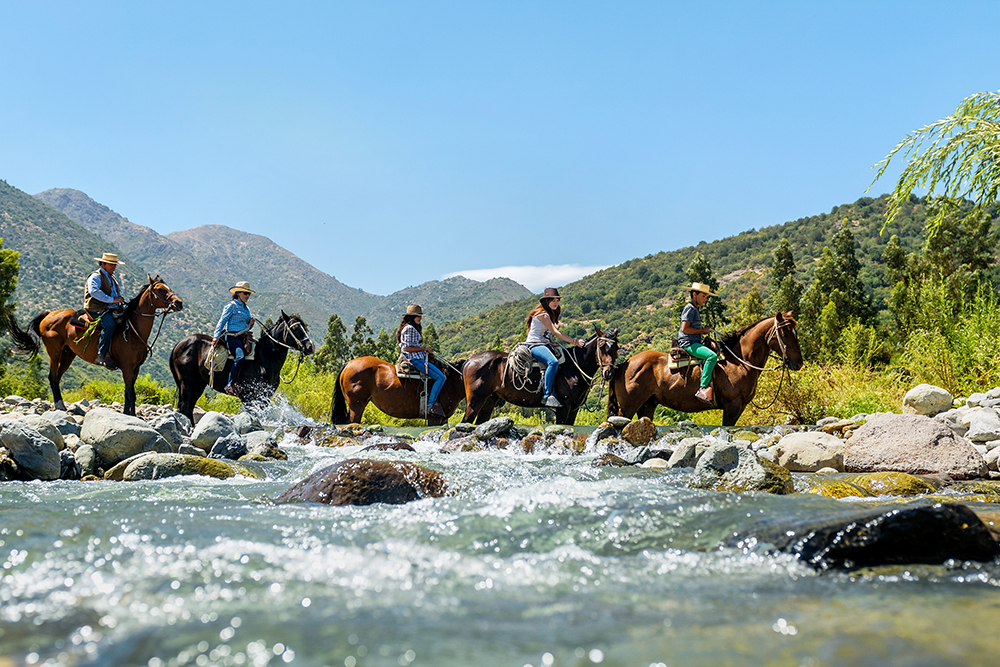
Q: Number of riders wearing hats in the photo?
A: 5